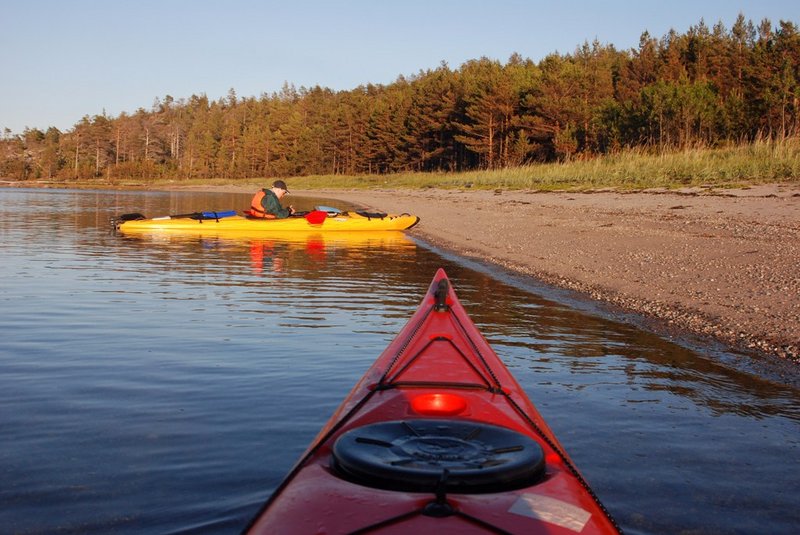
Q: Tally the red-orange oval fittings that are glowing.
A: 1